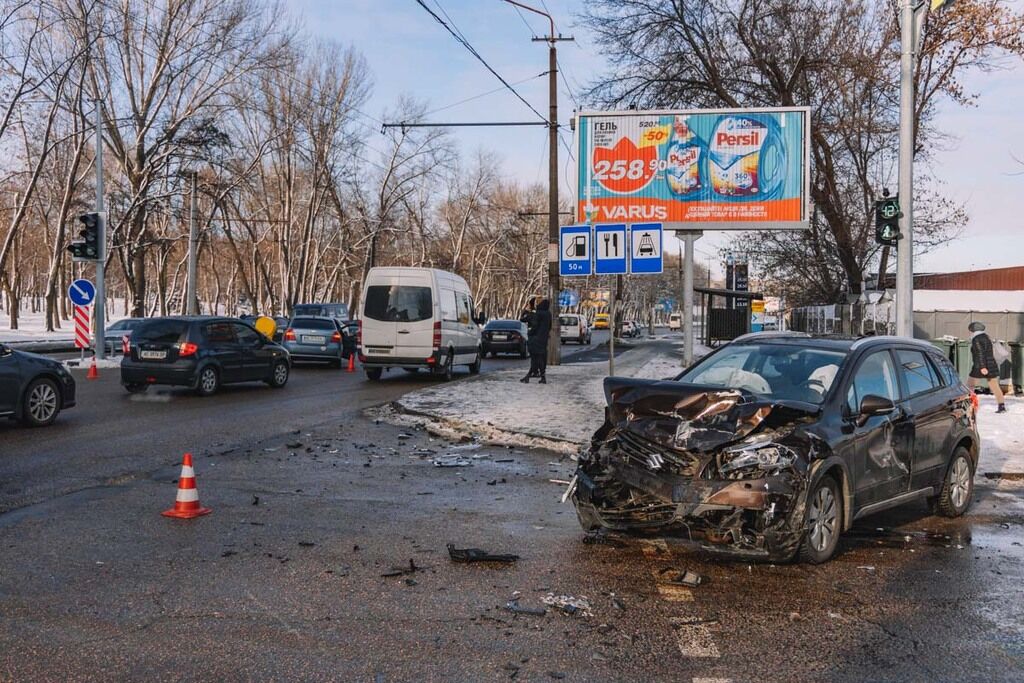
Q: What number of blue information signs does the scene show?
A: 3